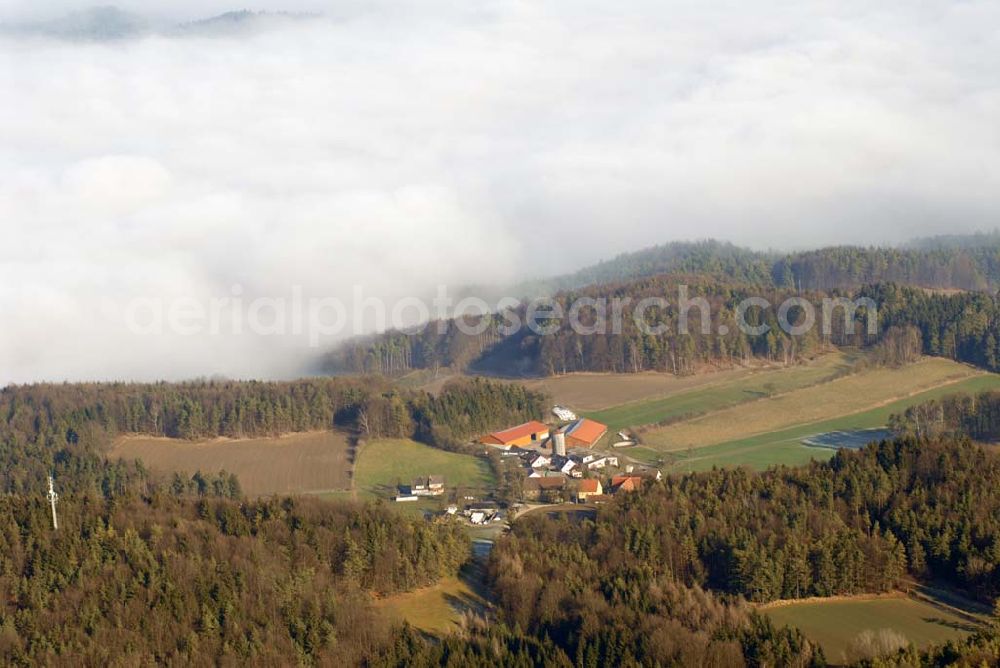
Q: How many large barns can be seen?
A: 2